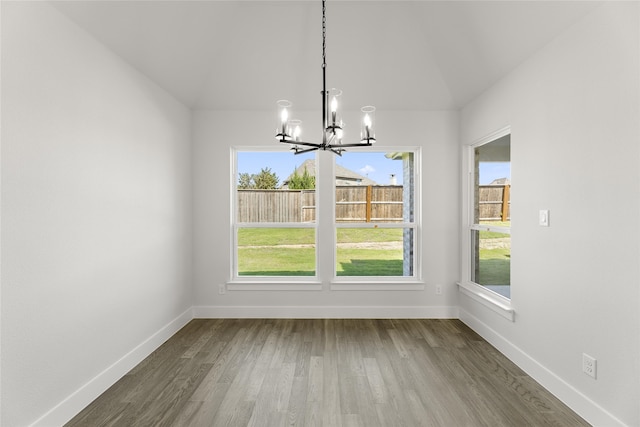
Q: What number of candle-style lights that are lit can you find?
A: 5